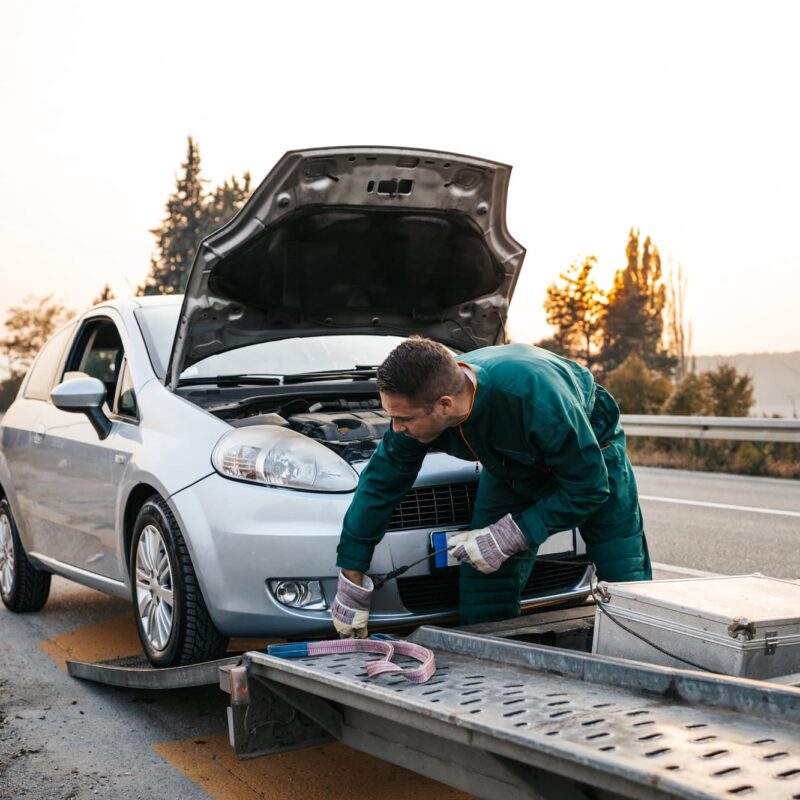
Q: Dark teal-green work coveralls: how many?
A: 1